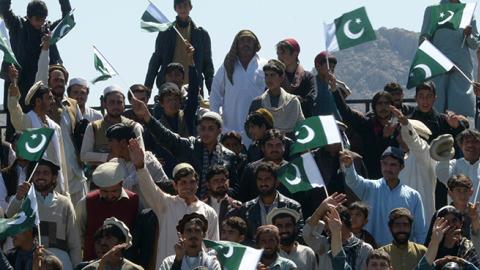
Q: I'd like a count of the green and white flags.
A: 12